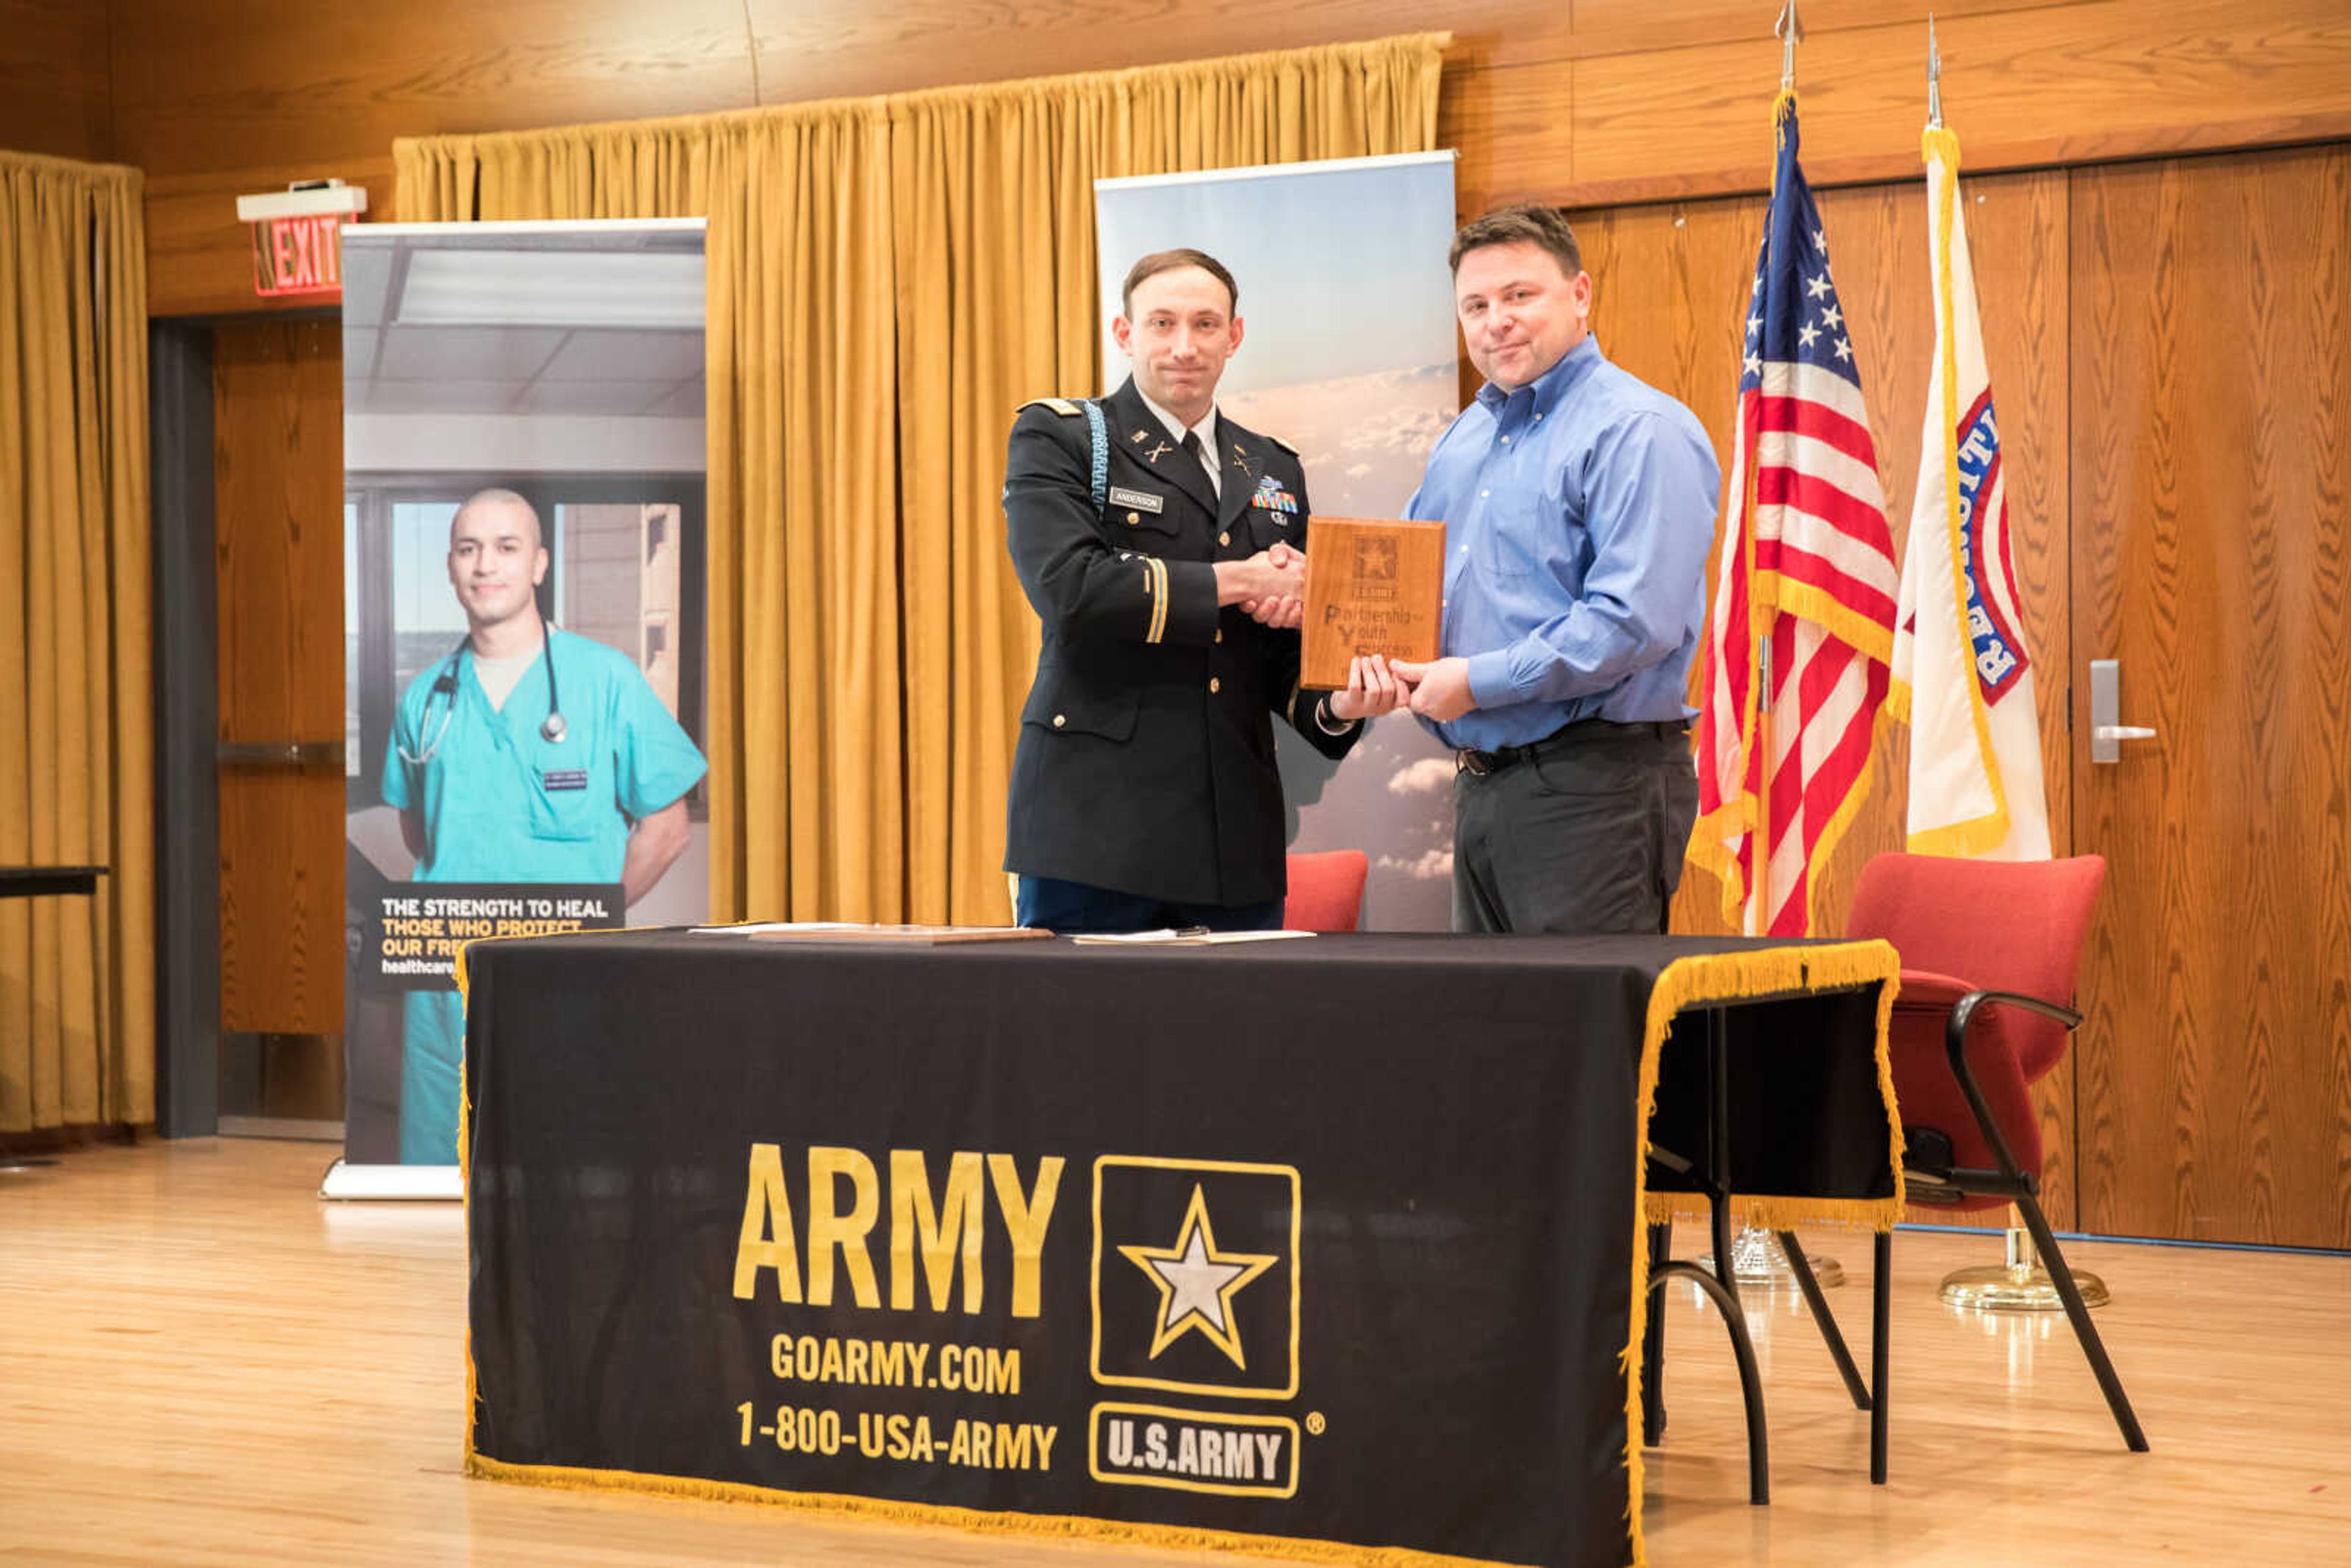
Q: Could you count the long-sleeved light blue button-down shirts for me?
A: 1